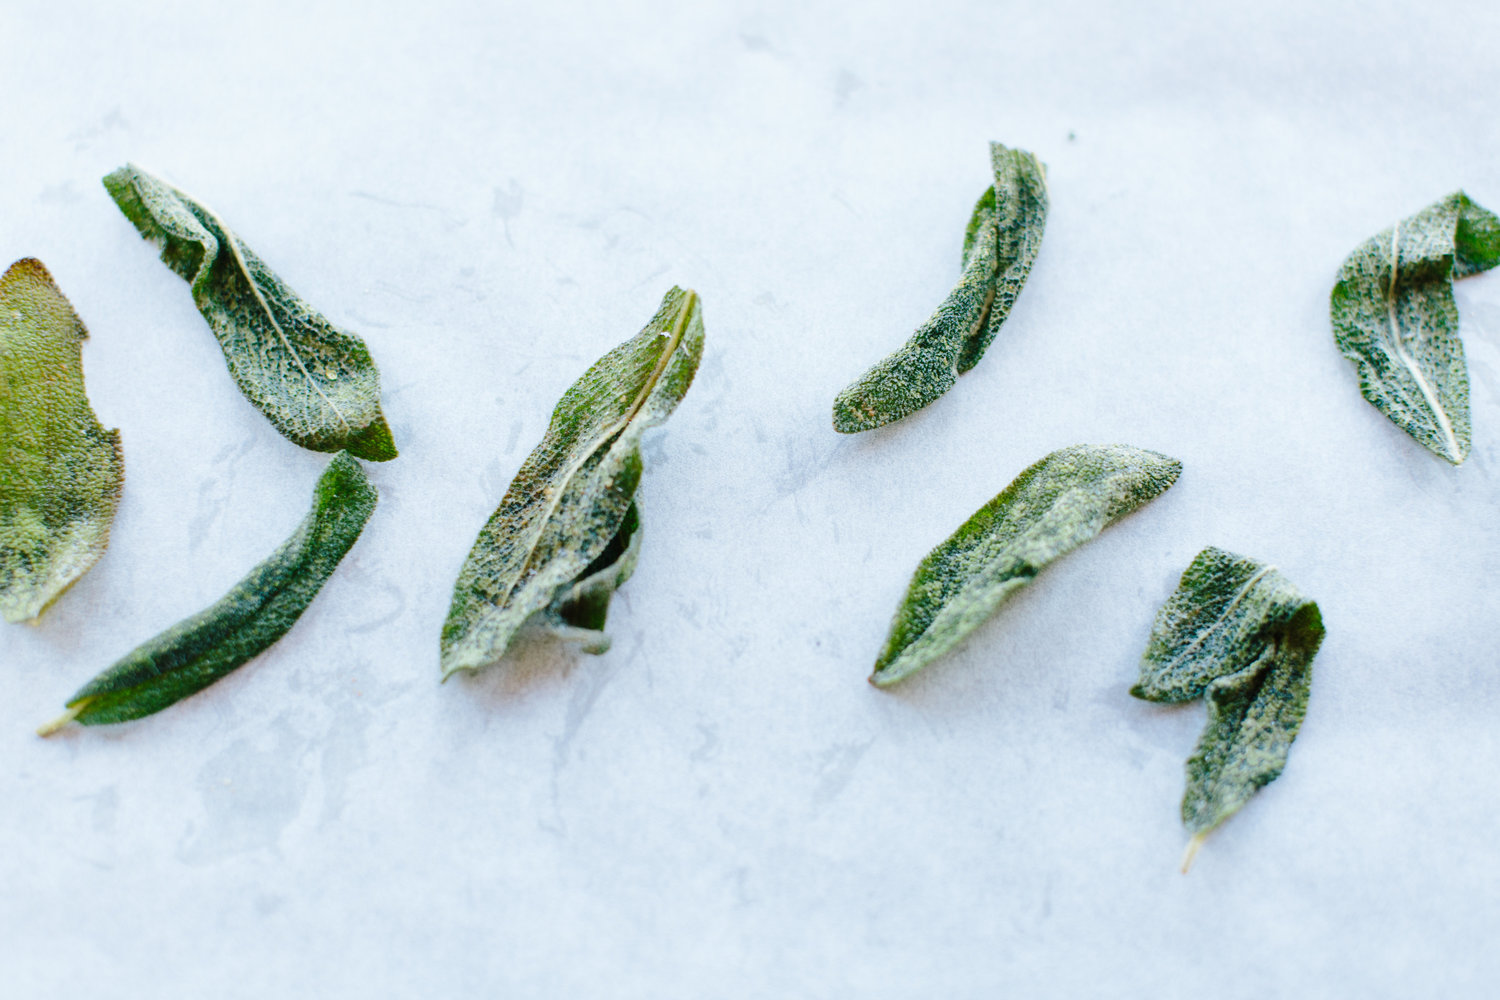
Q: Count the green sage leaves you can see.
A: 8